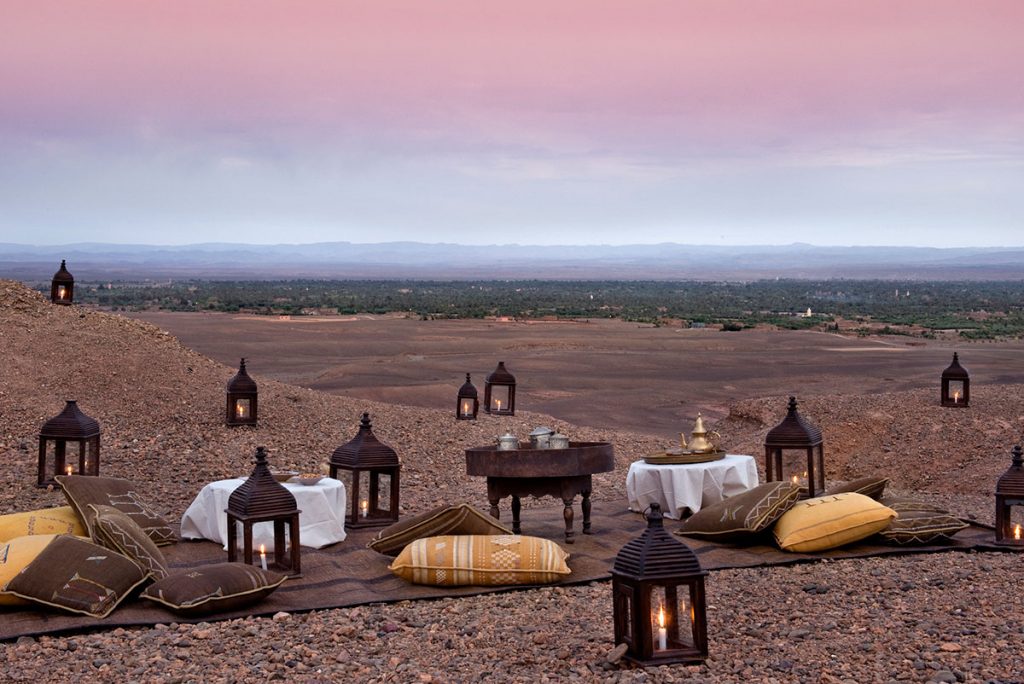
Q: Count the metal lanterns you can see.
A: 11